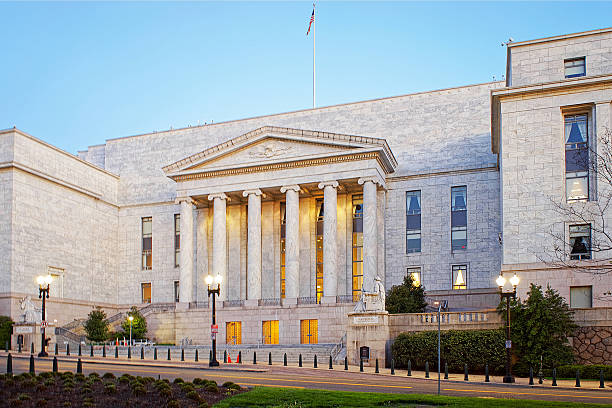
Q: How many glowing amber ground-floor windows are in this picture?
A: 3